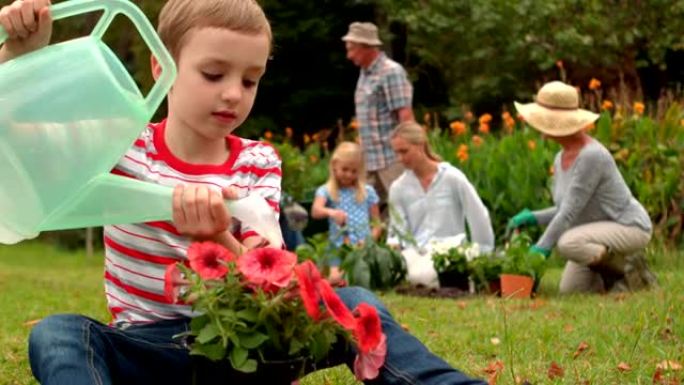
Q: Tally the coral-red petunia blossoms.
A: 7